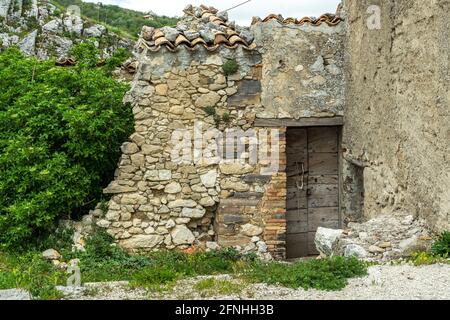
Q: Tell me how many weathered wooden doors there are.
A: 1